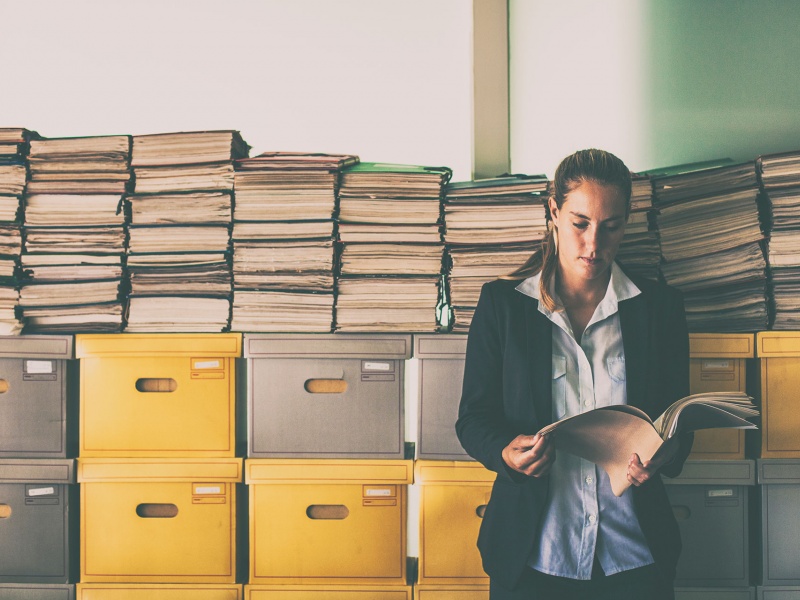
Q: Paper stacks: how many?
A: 9